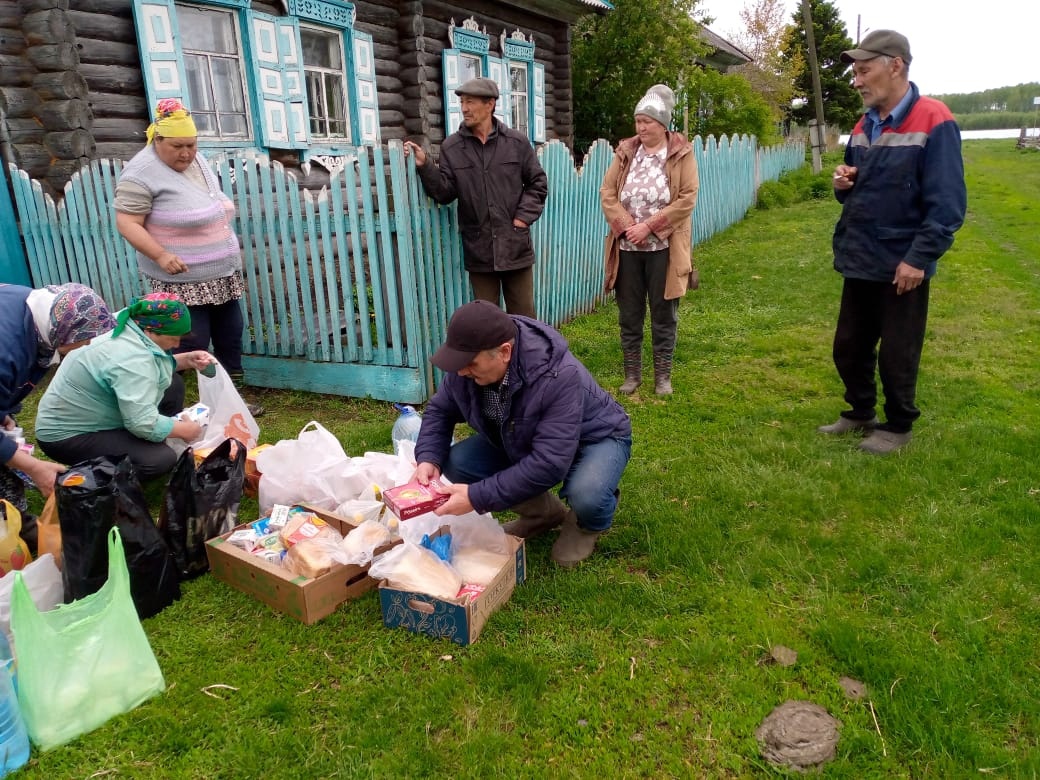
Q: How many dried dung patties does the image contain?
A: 3